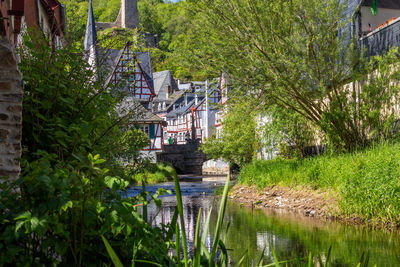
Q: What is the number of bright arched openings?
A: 1